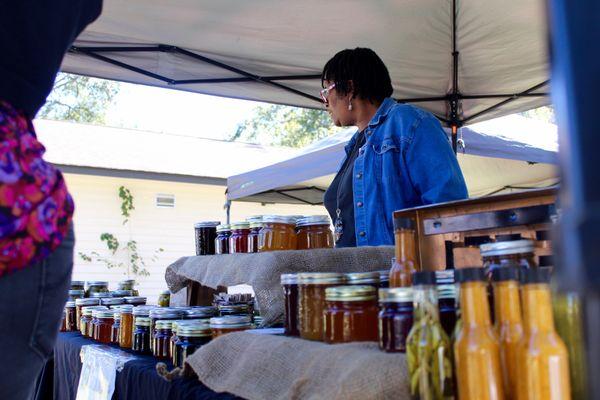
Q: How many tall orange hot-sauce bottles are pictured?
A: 4